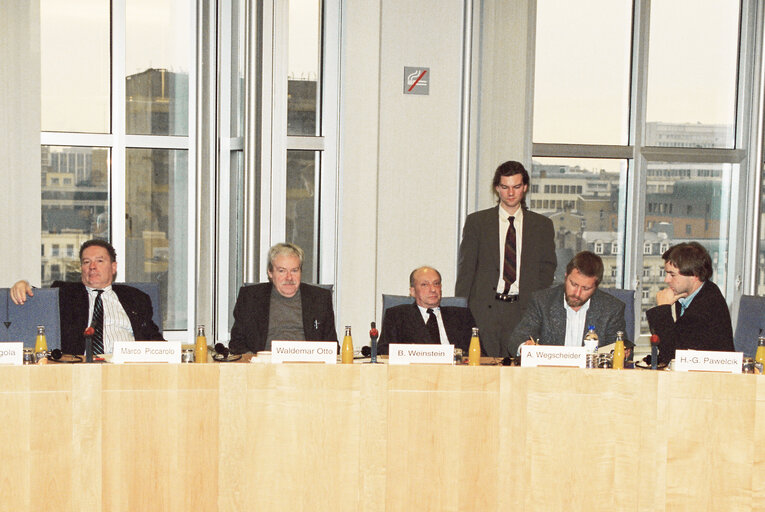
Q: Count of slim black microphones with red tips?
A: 3